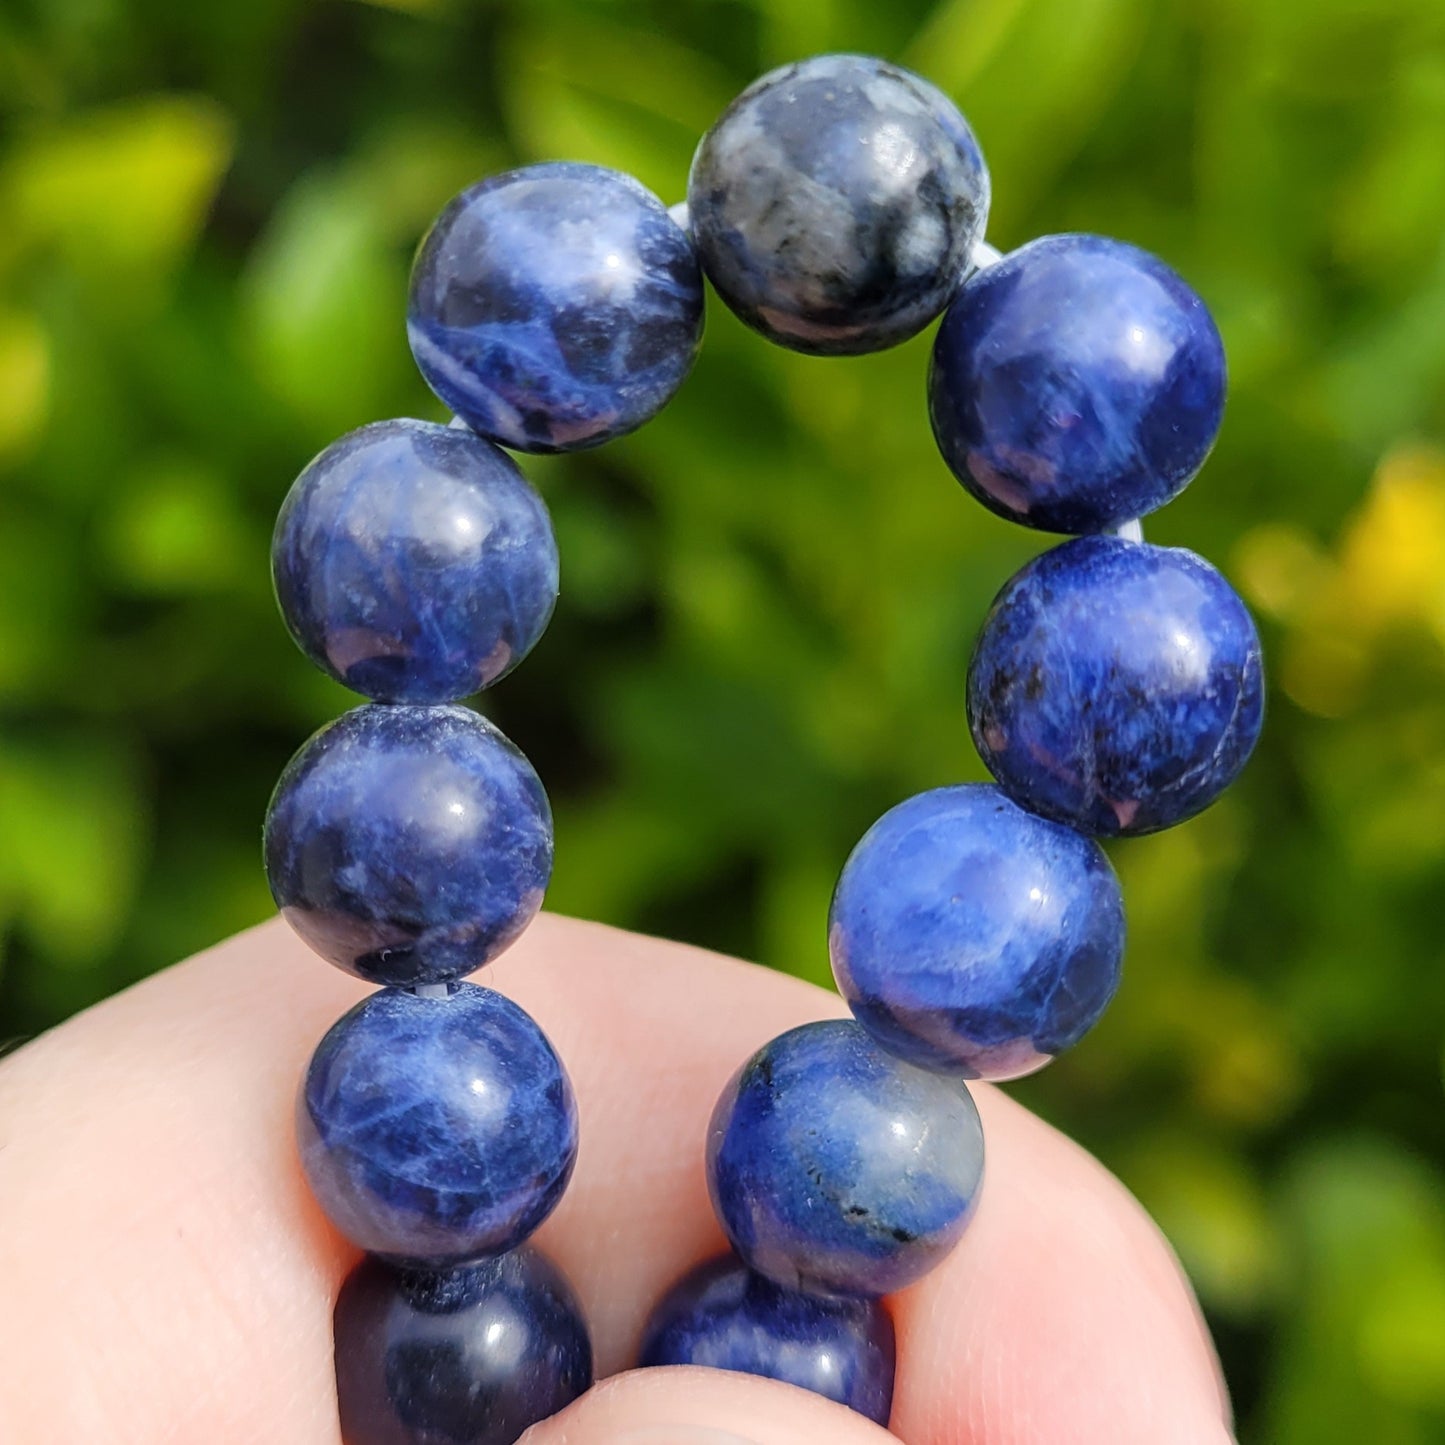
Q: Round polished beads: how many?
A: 11